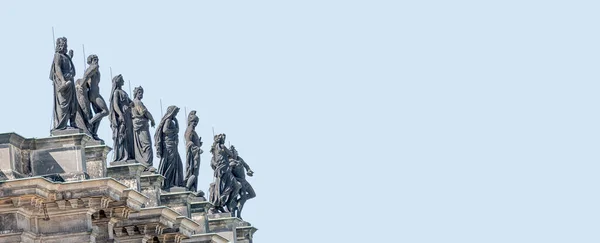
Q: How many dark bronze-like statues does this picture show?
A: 8